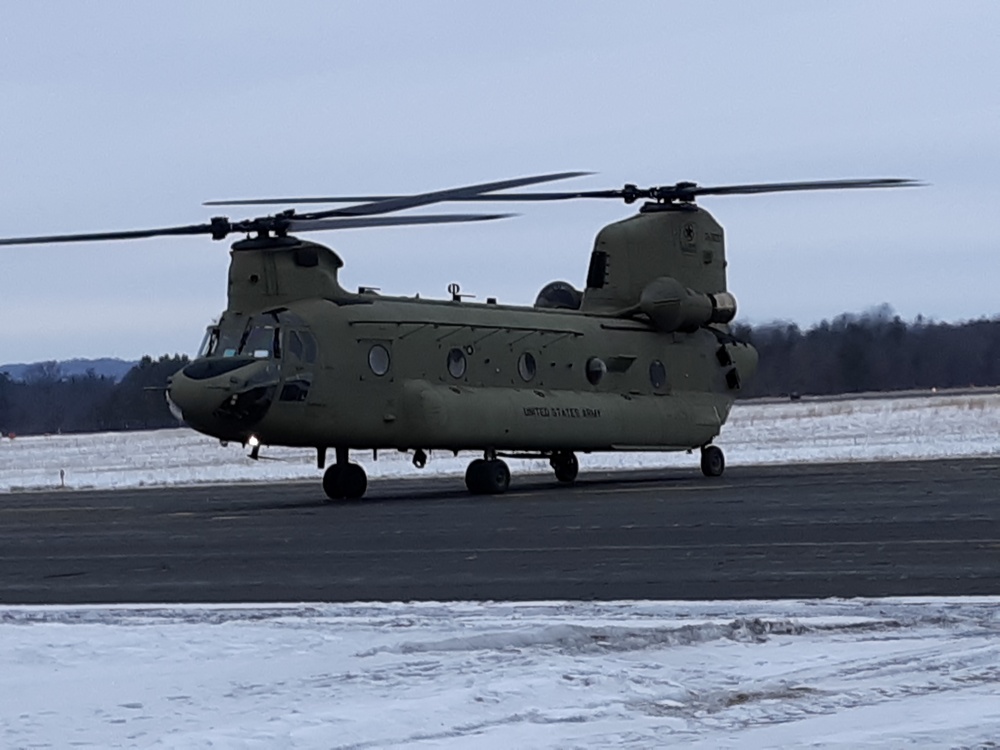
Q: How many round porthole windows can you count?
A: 5